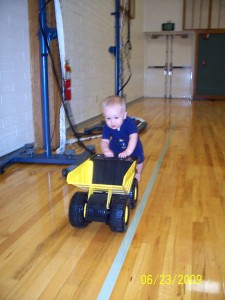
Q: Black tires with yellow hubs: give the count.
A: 3